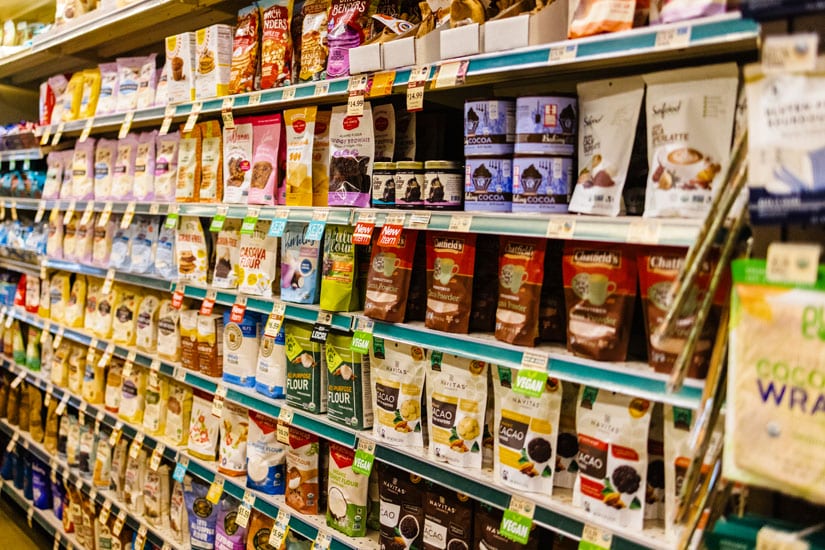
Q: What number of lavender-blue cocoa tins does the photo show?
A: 4